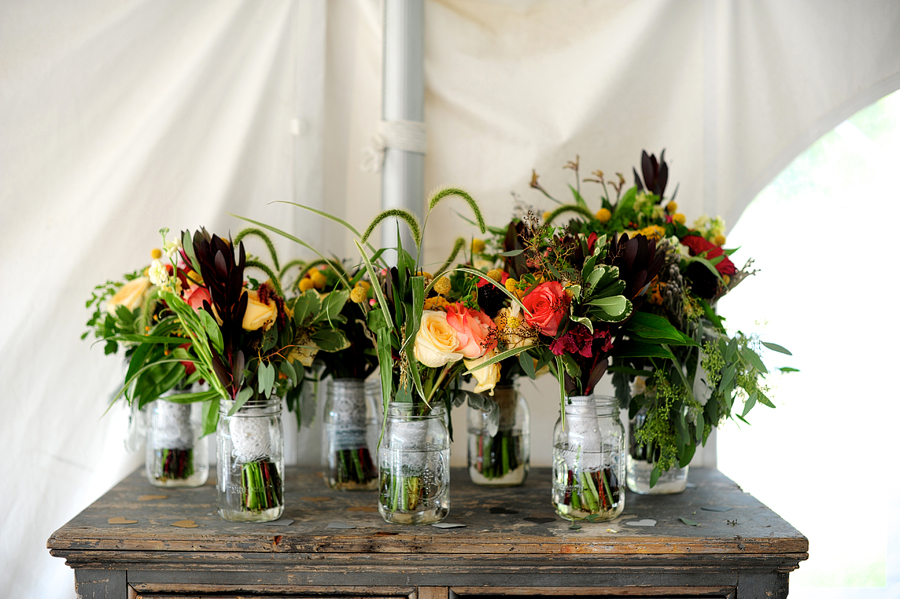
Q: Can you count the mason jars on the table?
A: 7